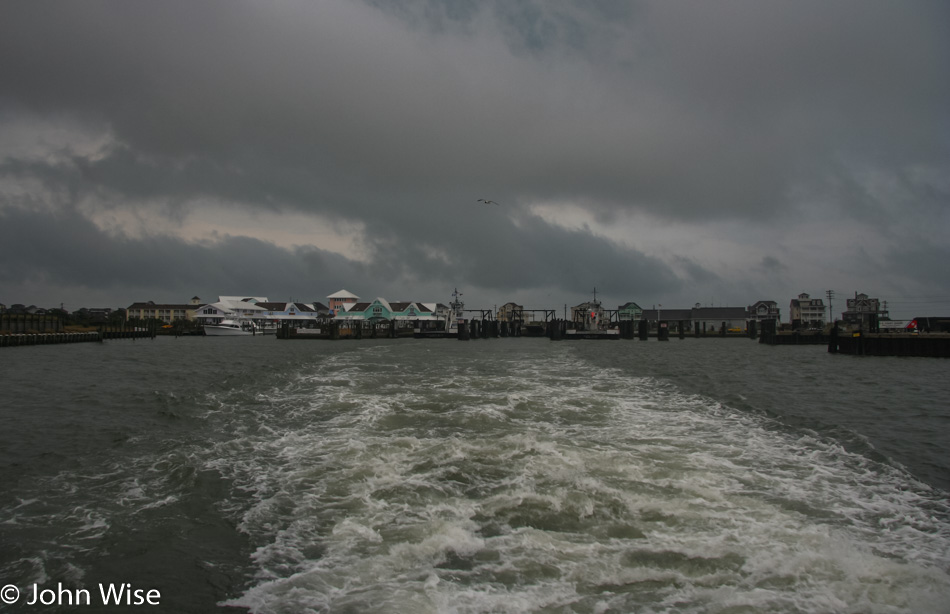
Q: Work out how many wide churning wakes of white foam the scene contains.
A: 1